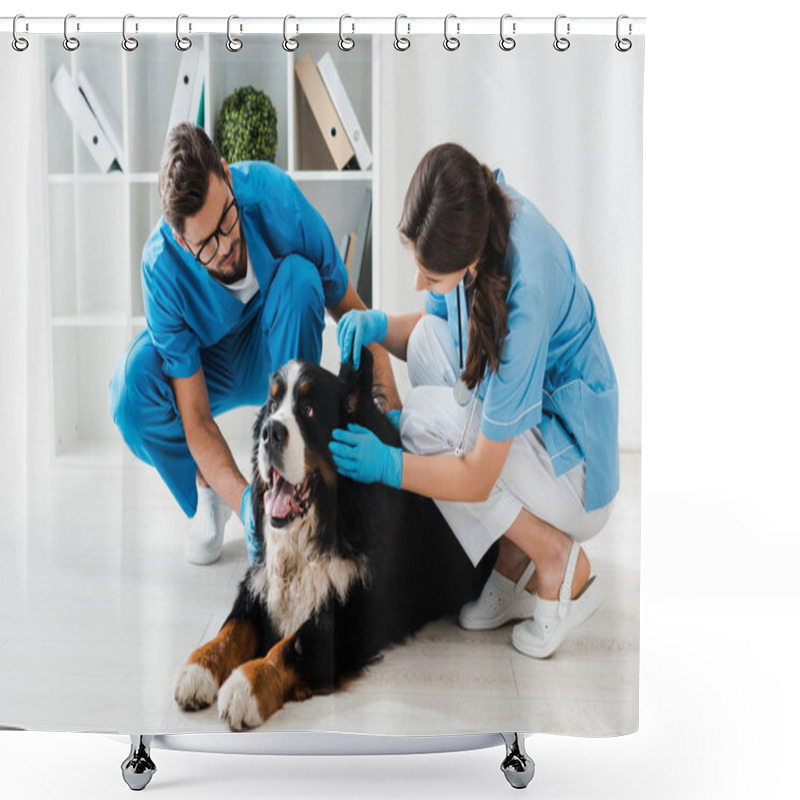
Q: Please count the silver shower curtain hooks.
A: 12